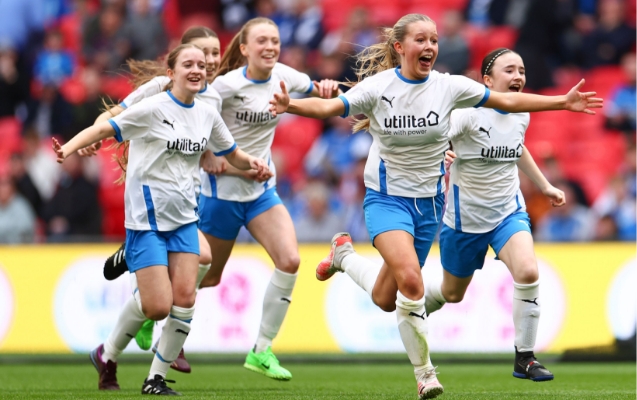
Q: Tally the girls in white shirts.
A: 5